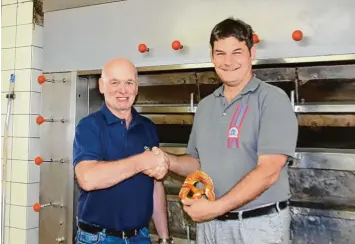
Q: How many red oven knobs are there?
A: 8